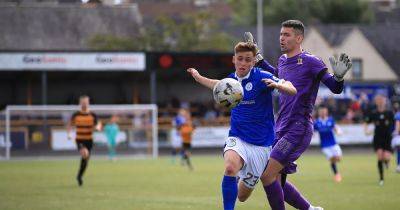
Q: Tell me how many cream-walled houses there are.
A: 2